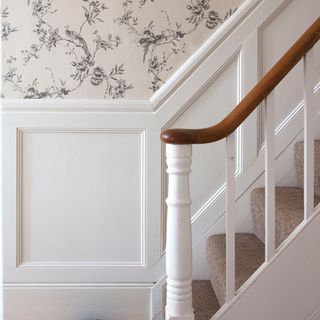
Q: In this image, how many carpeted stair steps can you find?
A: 4